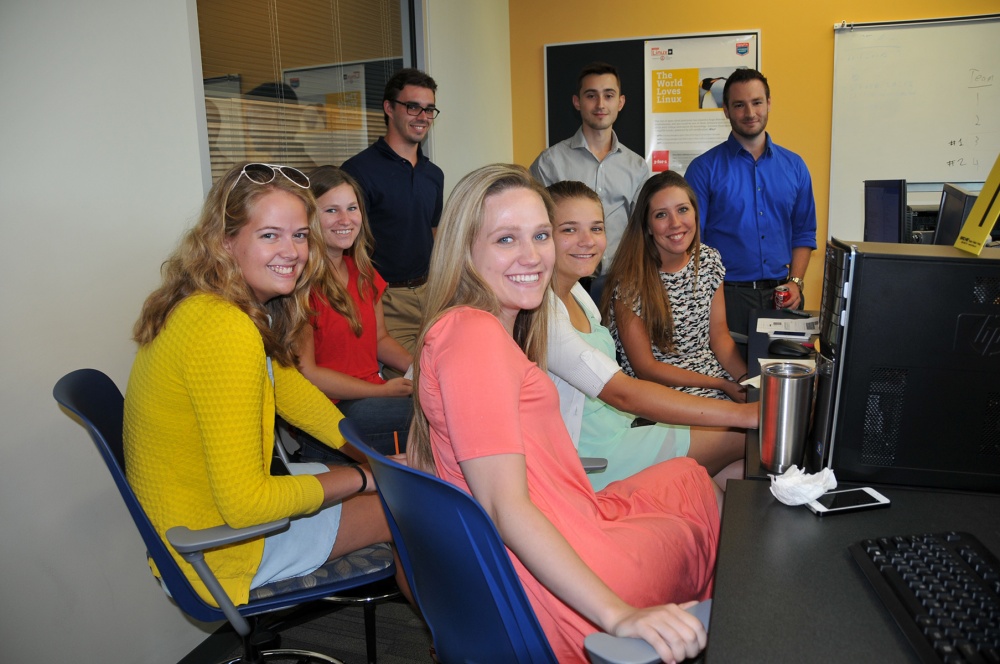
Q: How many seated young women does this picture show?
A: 5